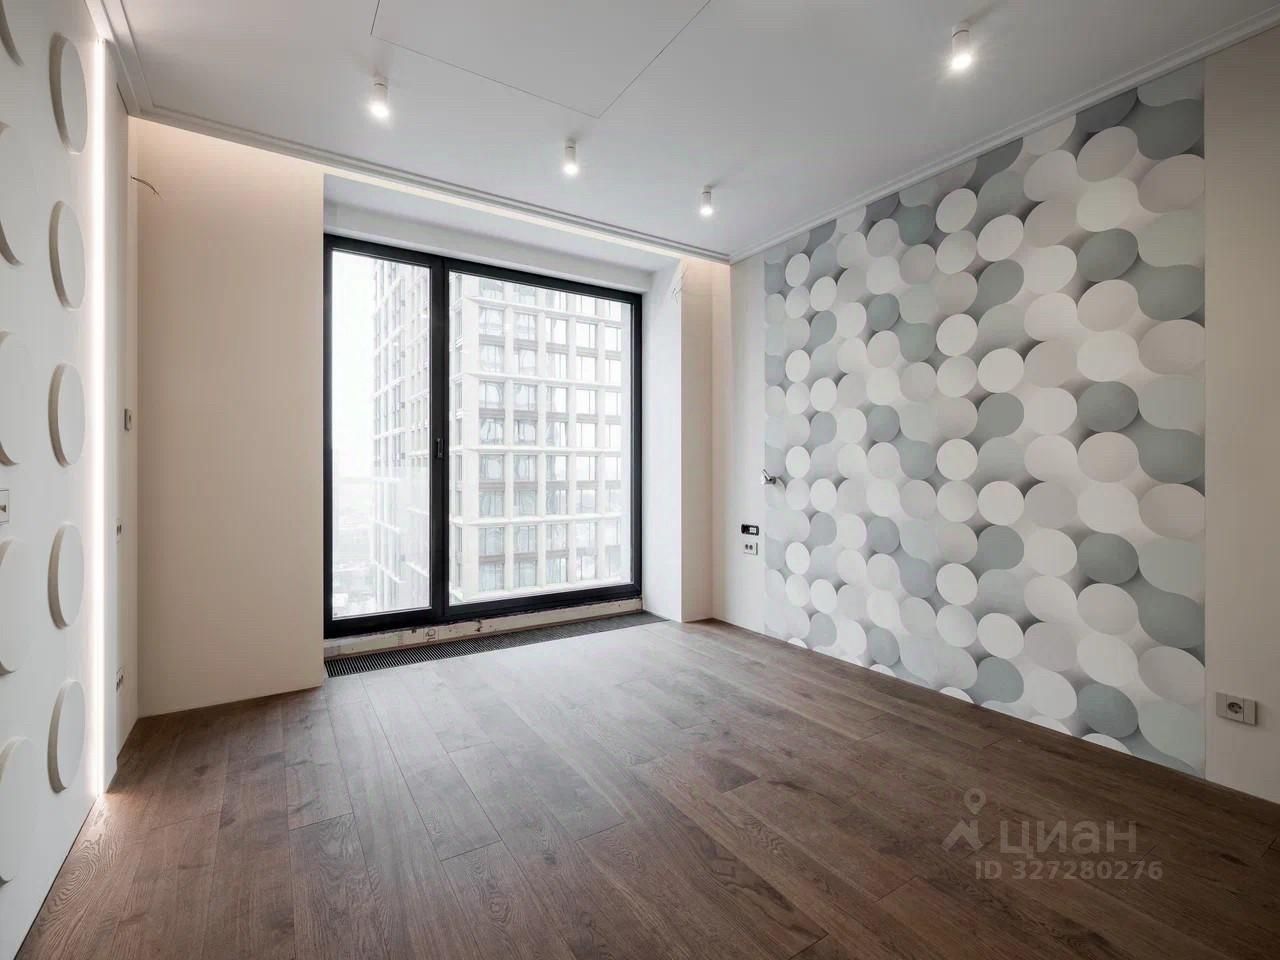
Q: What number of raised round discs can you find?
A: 10